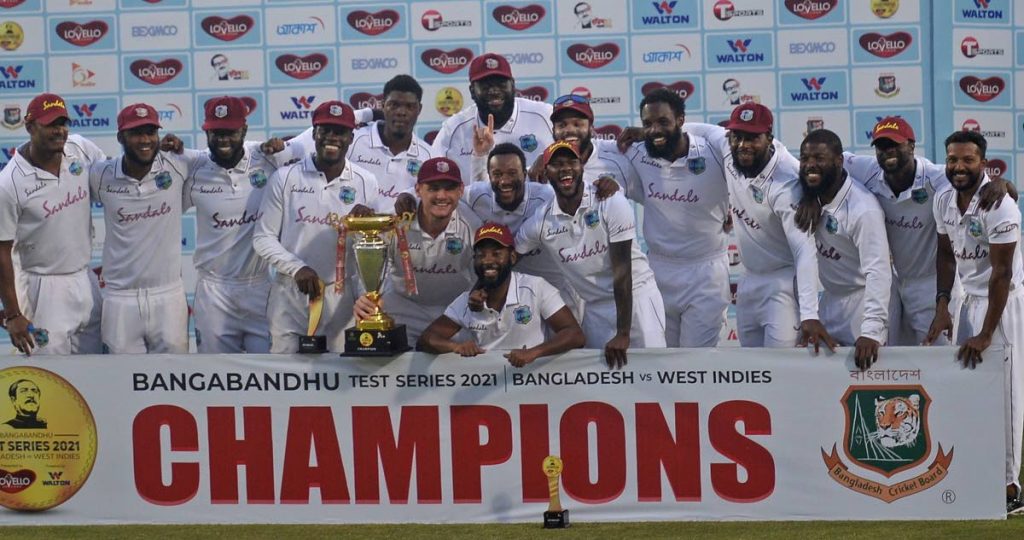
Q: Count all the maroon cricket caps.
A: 11